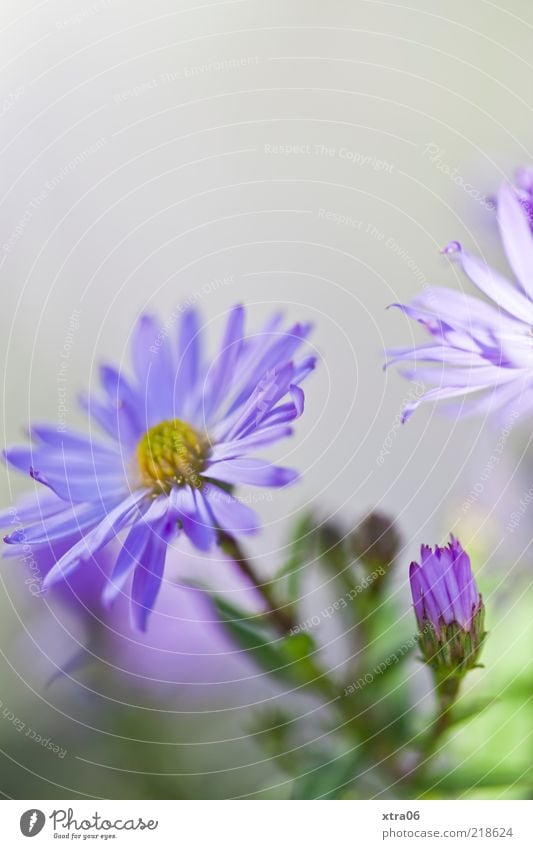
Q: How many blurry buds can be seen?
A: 2